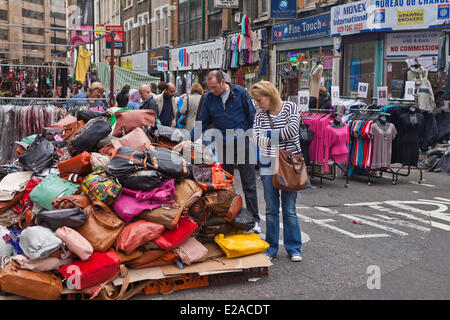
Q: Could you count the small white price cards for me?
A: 5